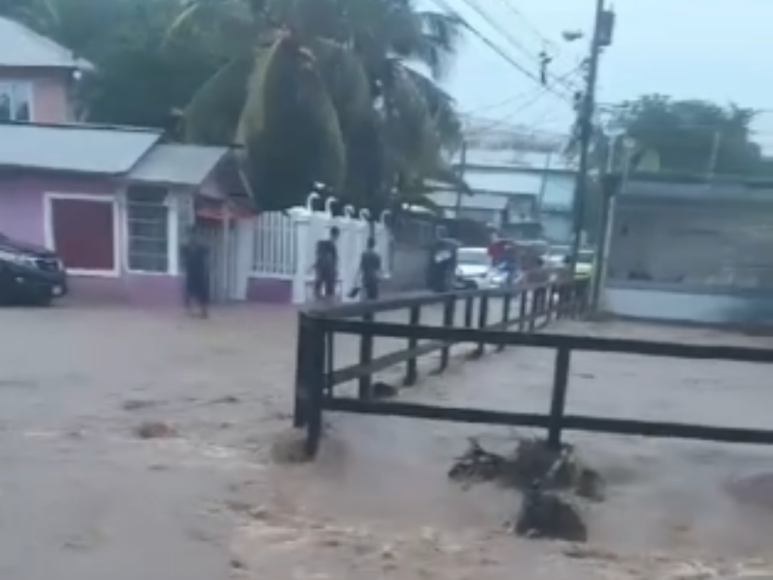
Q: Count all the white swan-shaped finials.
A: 5